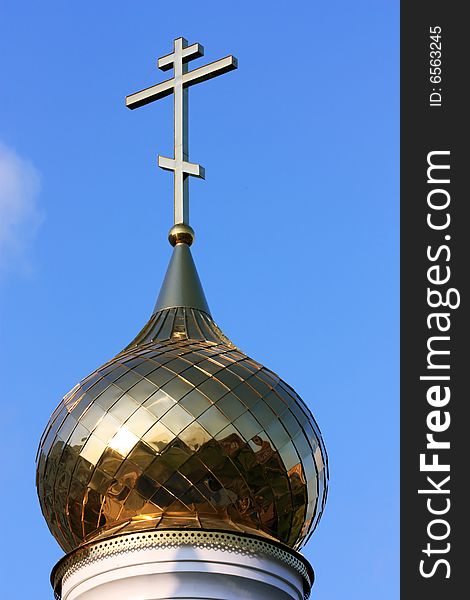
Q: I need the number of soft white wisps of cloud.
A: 1